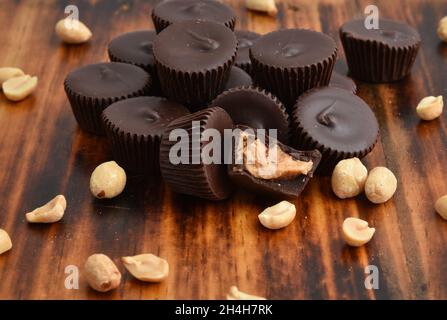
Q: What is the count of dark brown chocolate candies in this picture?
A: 14